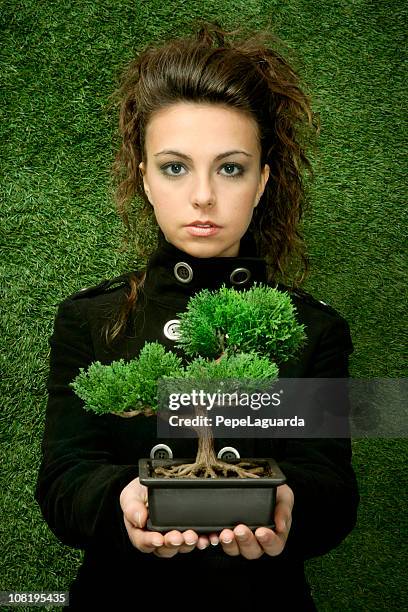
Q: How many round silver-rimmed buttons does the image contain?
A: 5